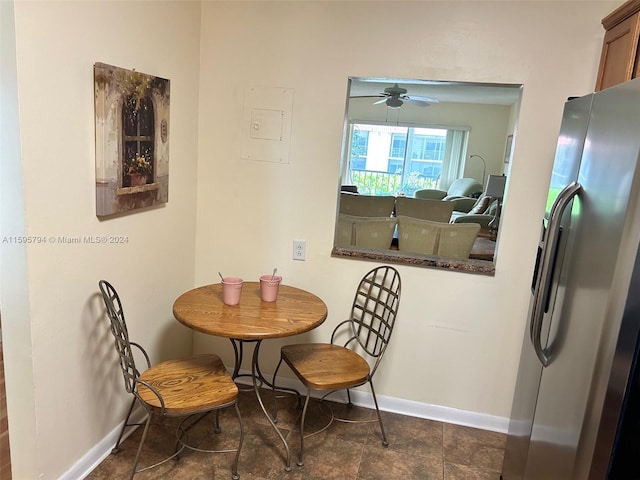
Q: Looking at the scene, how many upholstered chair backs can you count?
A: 4